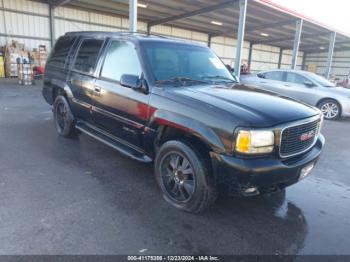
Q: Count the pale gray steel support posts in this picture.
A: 4